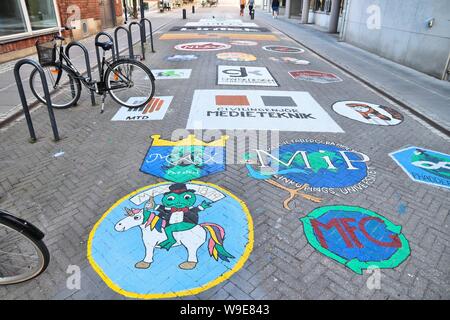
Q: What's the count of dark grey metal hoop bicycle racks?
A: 6